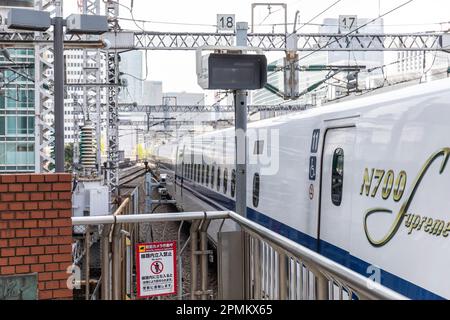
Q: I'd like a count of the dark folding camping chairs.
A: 0